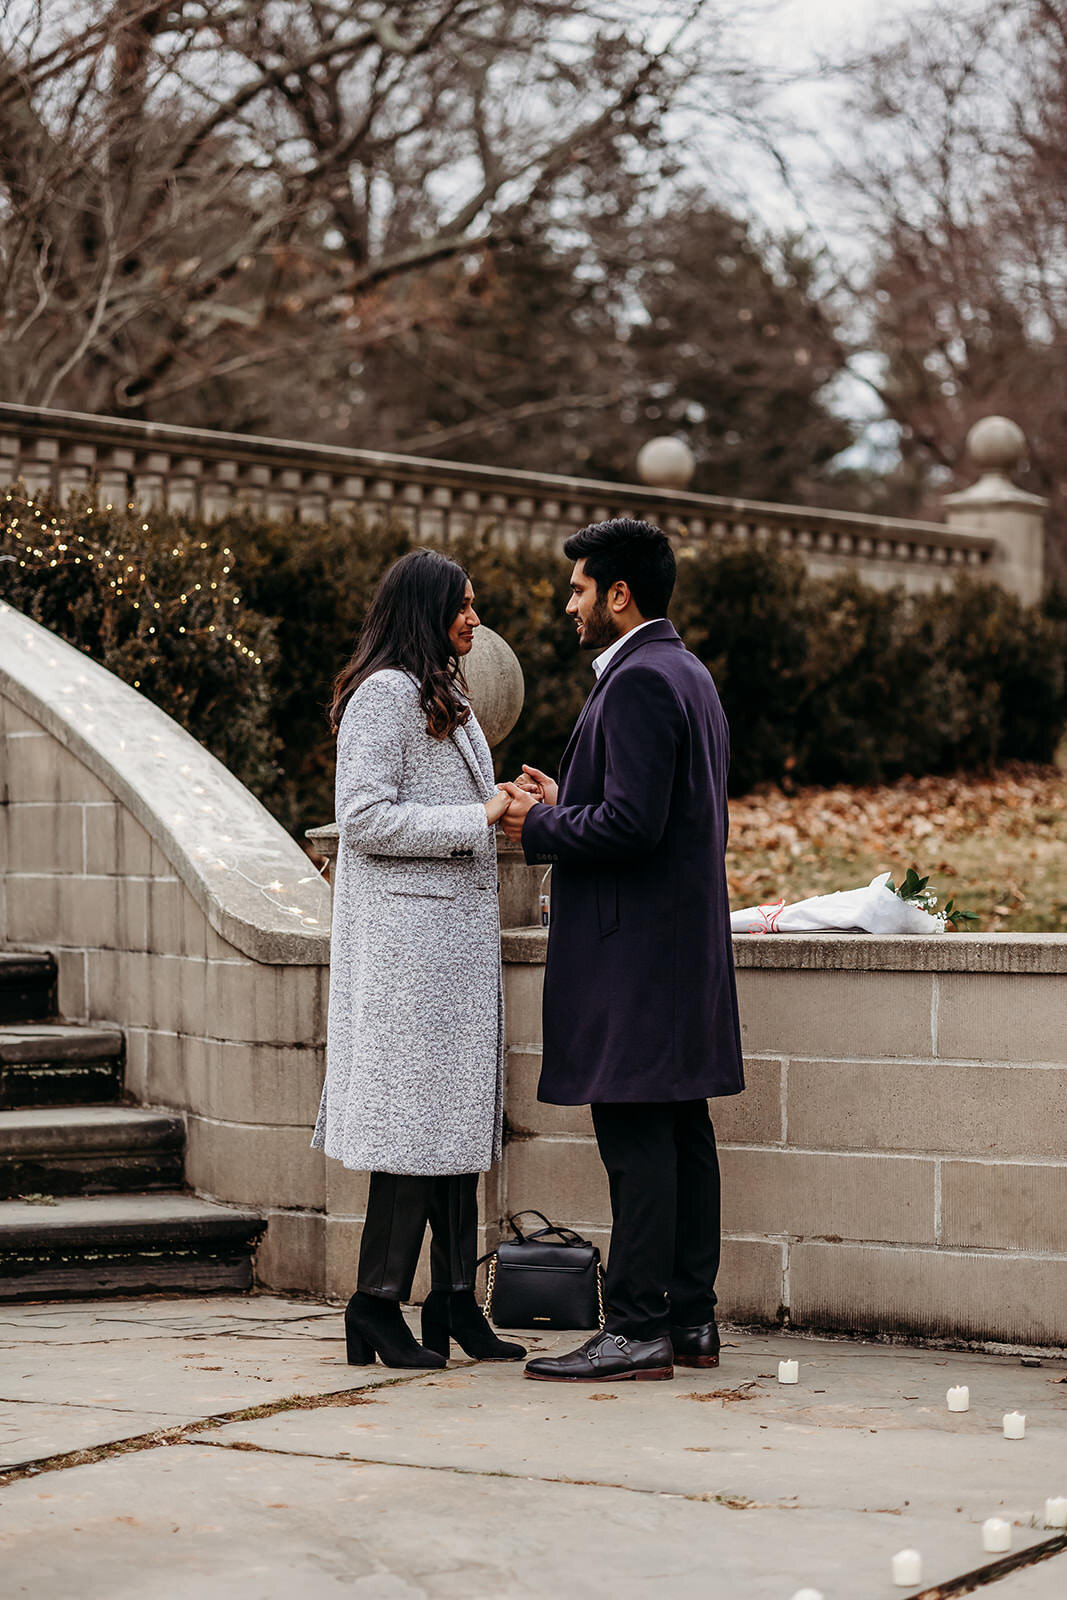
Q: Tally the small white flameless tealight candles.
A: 7